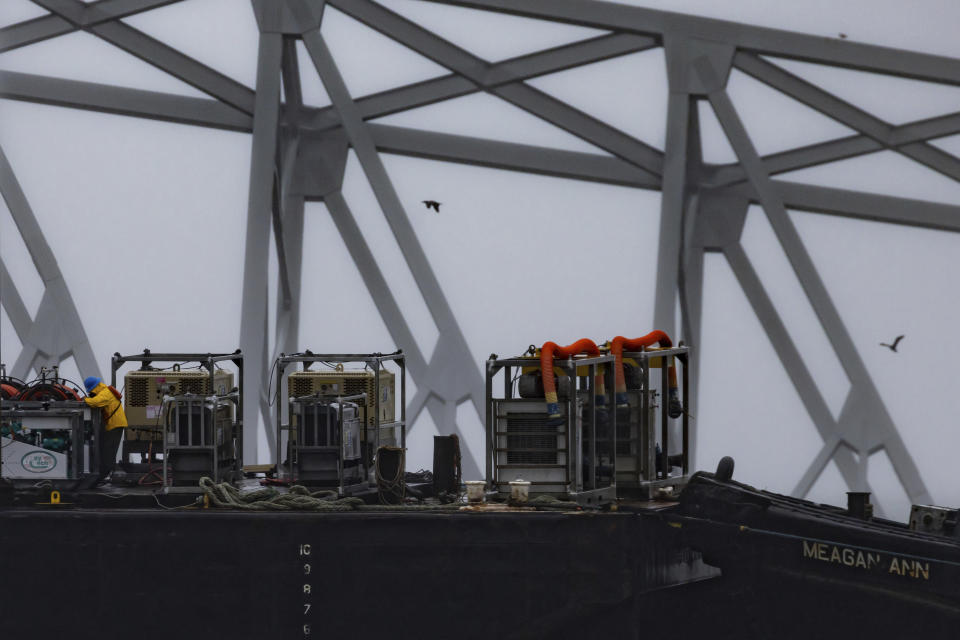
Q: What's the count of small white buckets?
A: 2